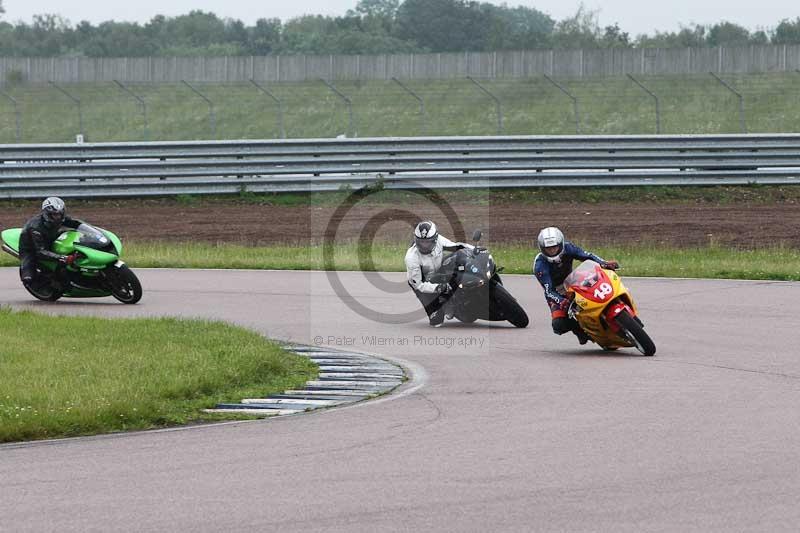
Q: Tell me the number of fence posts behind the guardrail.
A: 11